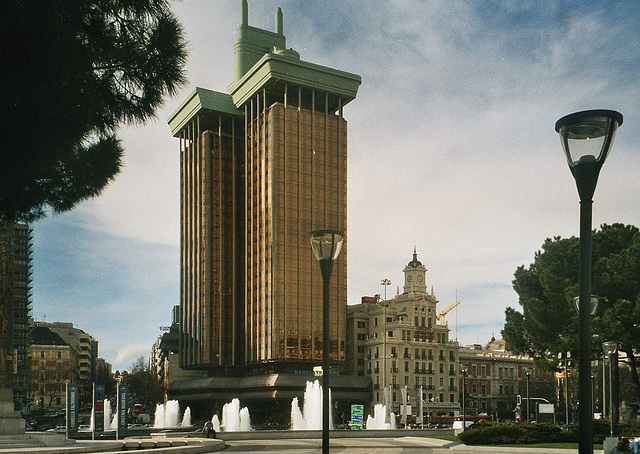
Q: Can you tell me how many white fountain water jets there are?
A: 5